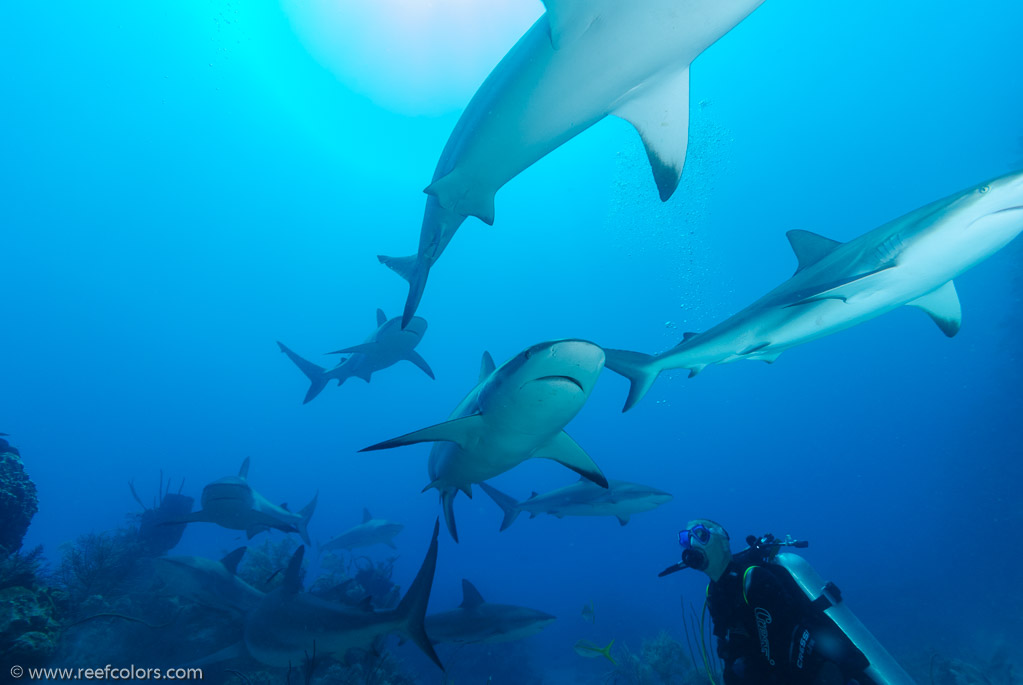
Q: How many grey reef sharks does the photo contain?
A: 10